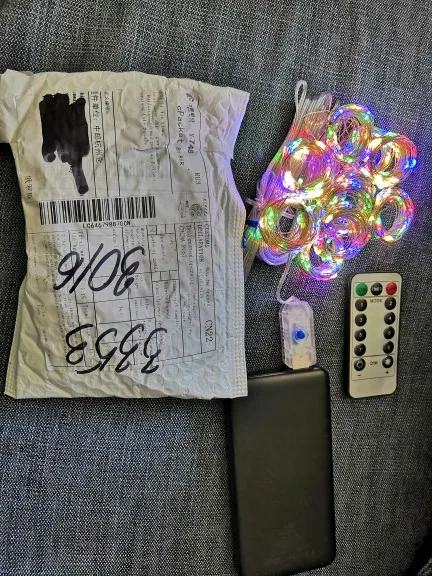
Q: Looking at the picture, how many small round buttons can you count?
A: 14